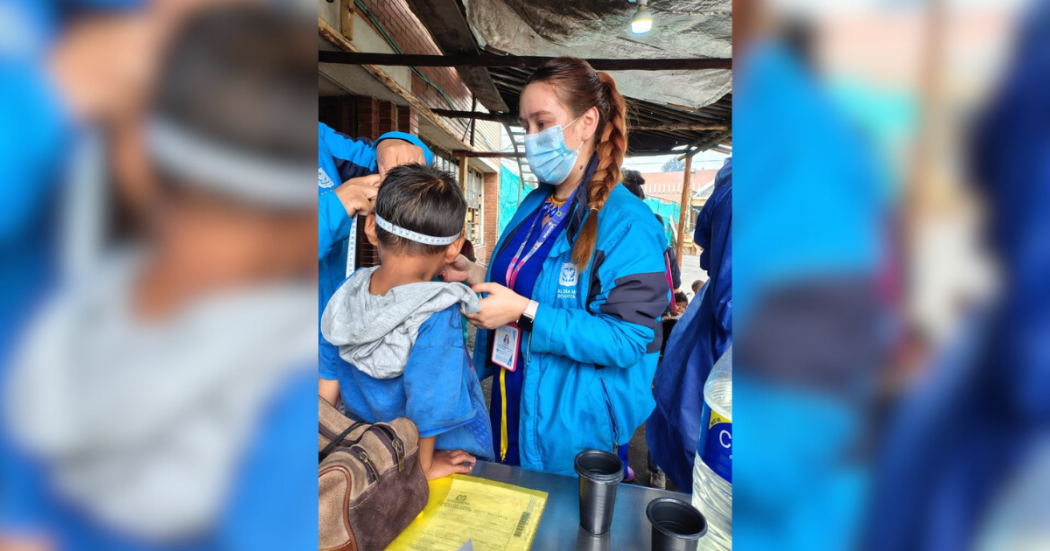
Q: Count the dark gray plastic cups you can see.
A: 2